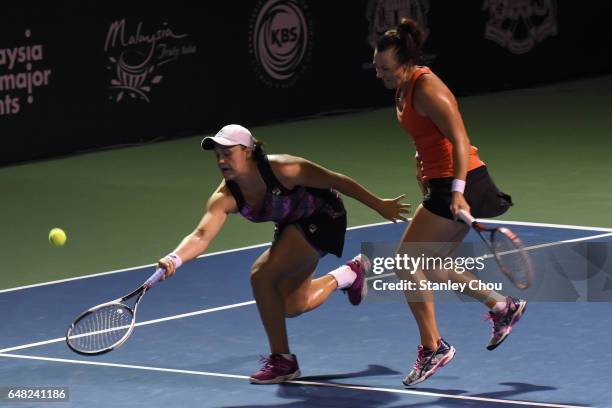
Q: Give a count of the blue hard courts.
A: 1